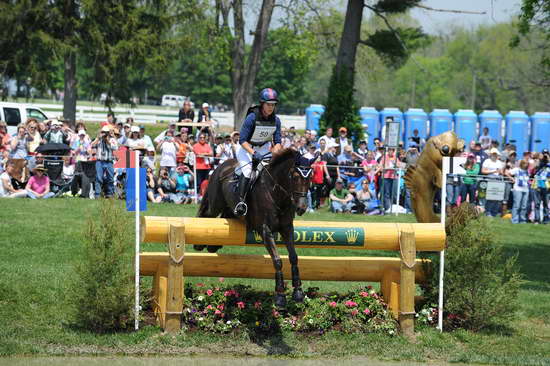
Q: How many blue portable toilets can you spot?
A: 9